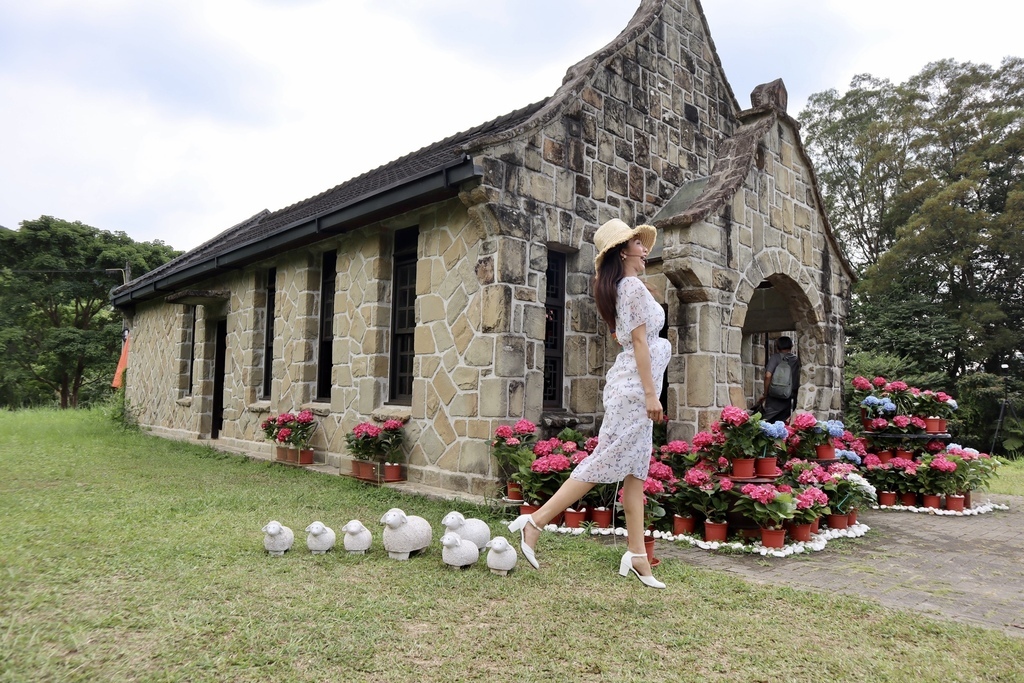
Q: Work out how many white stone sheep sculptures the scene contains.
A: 7